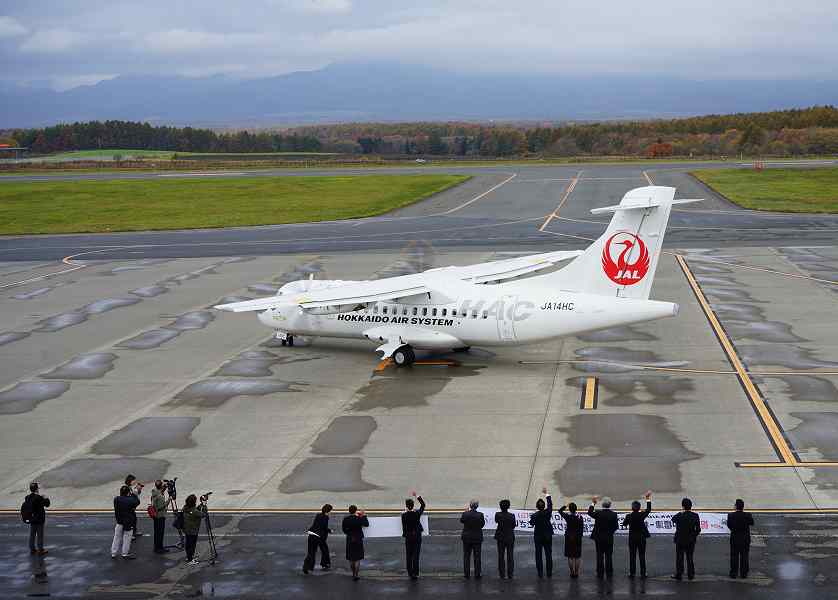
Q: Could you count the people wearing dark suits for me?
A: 11